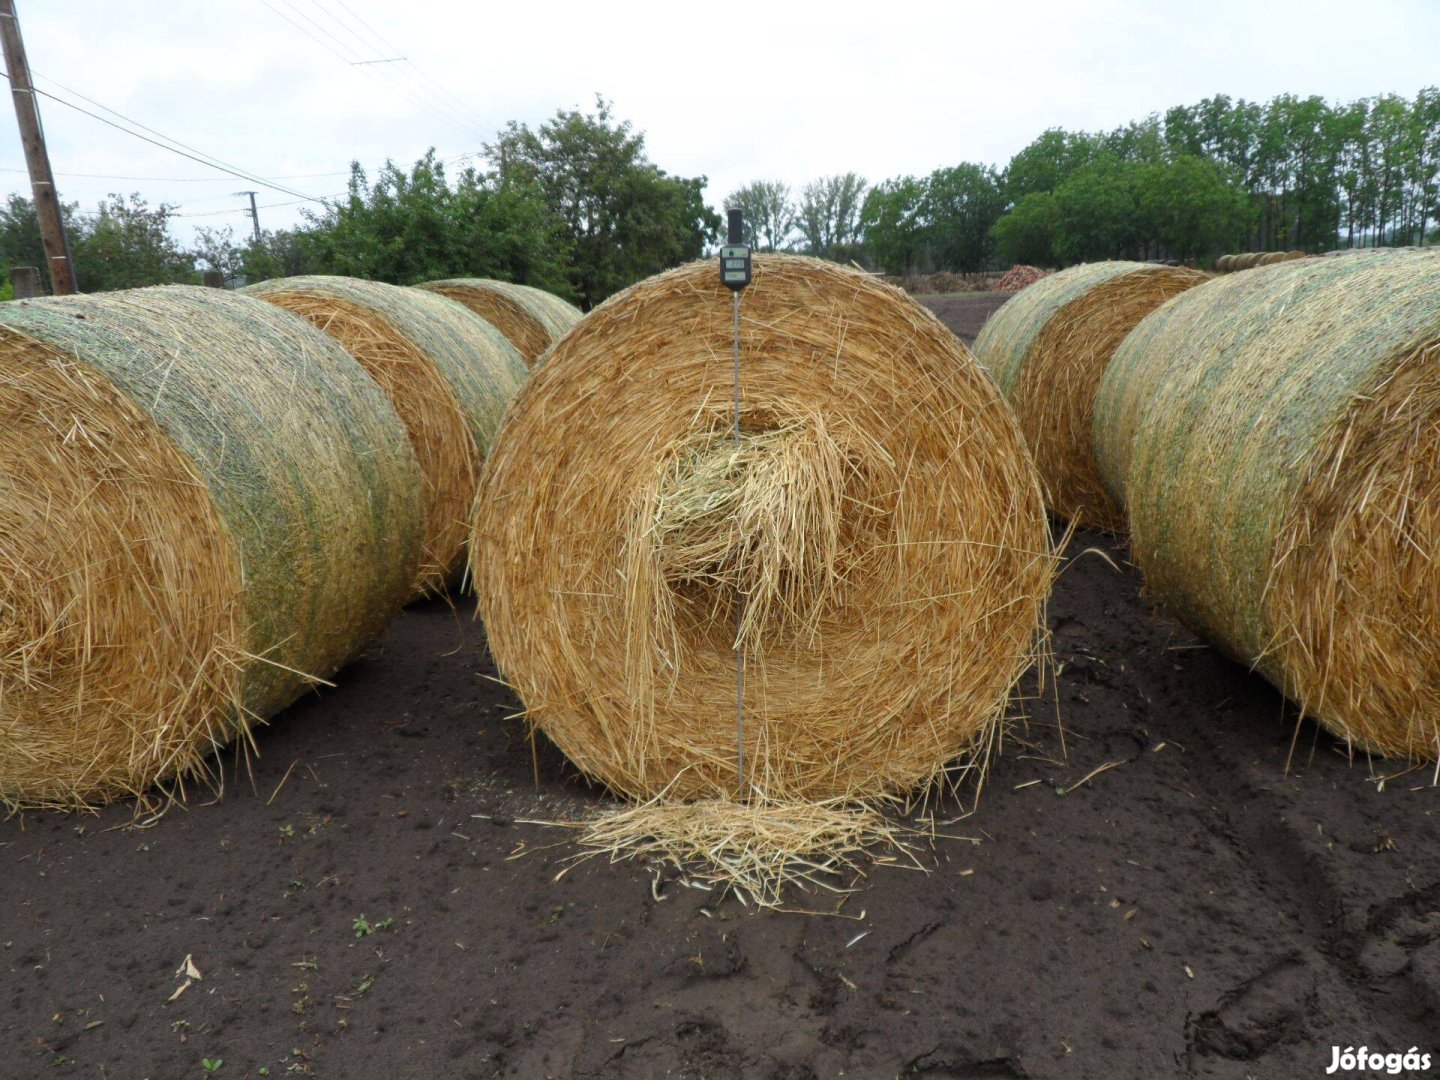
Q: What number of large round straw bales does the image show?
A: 6